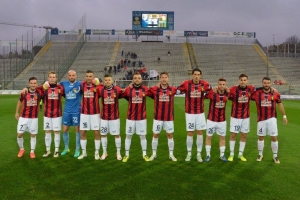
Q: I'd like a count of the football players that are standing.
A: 11